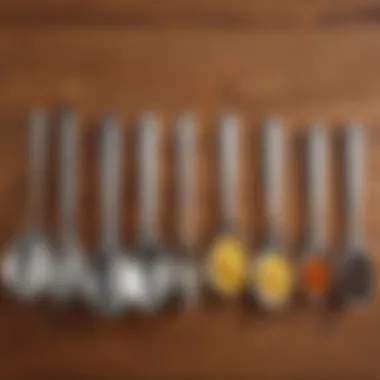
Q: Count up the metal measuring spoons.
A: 9